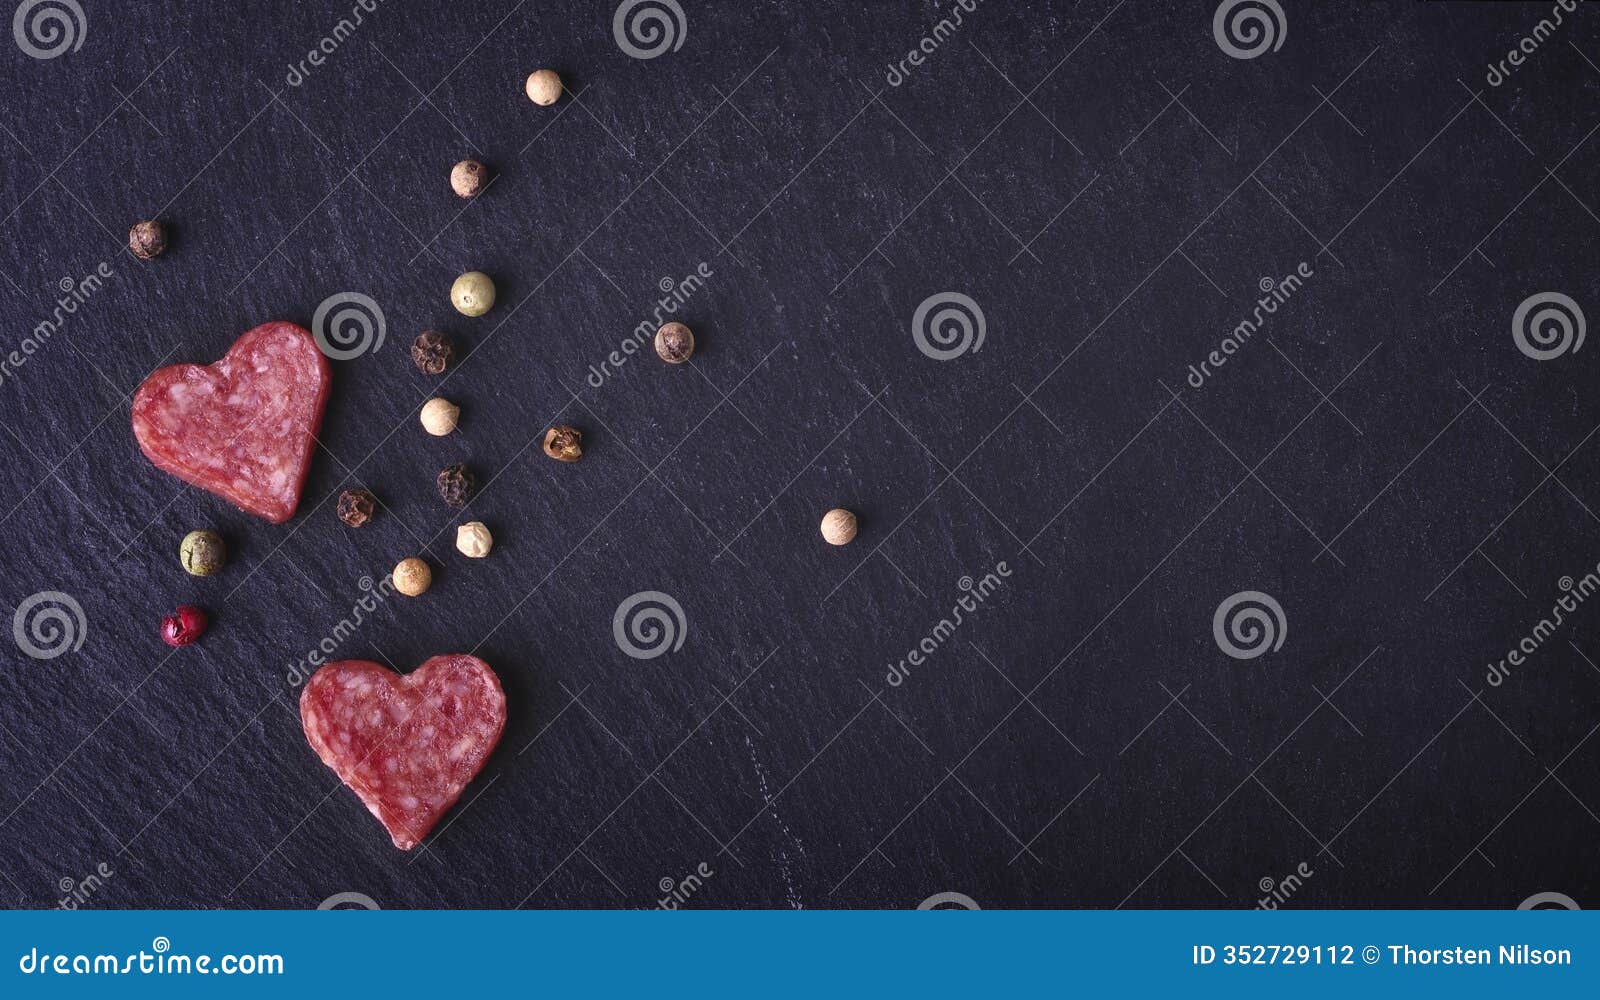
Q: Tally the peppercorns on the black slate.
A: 15